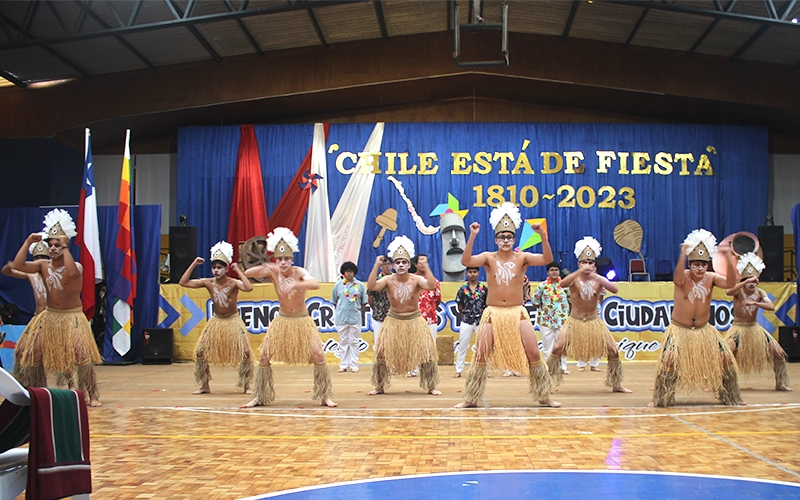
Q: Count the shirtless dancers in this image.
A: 9